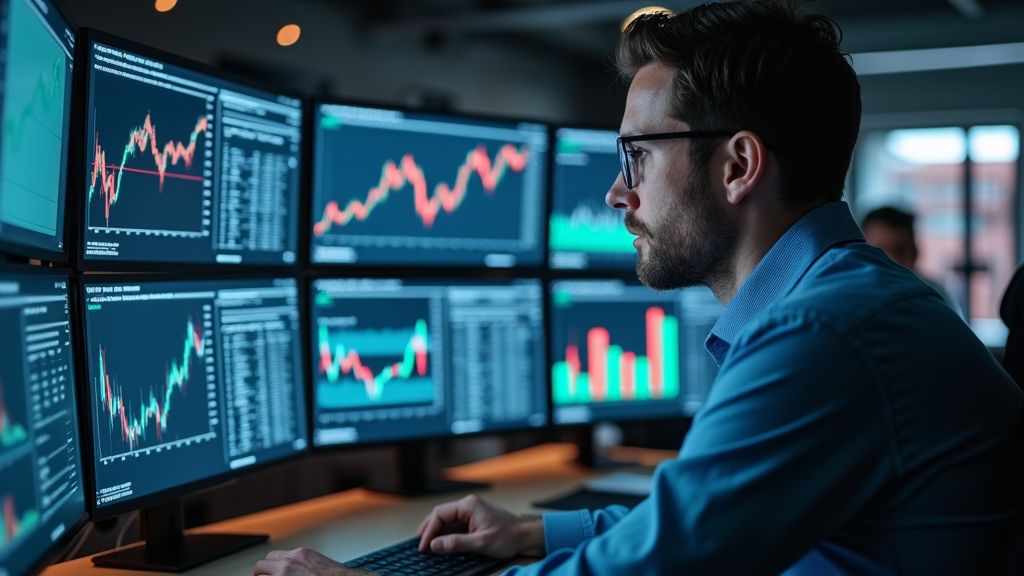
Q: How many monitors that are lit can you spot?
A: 8